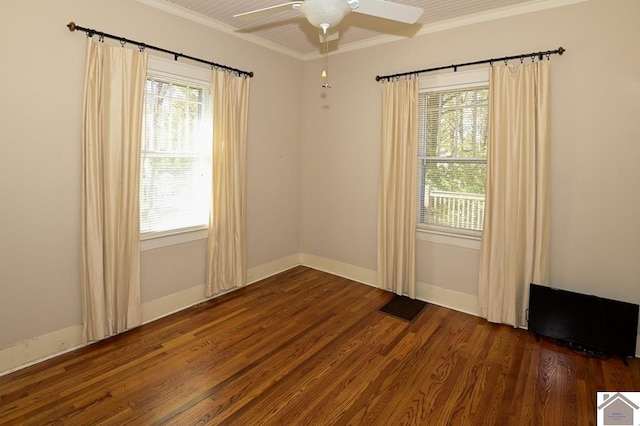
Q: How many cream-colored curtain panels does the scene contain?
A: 4